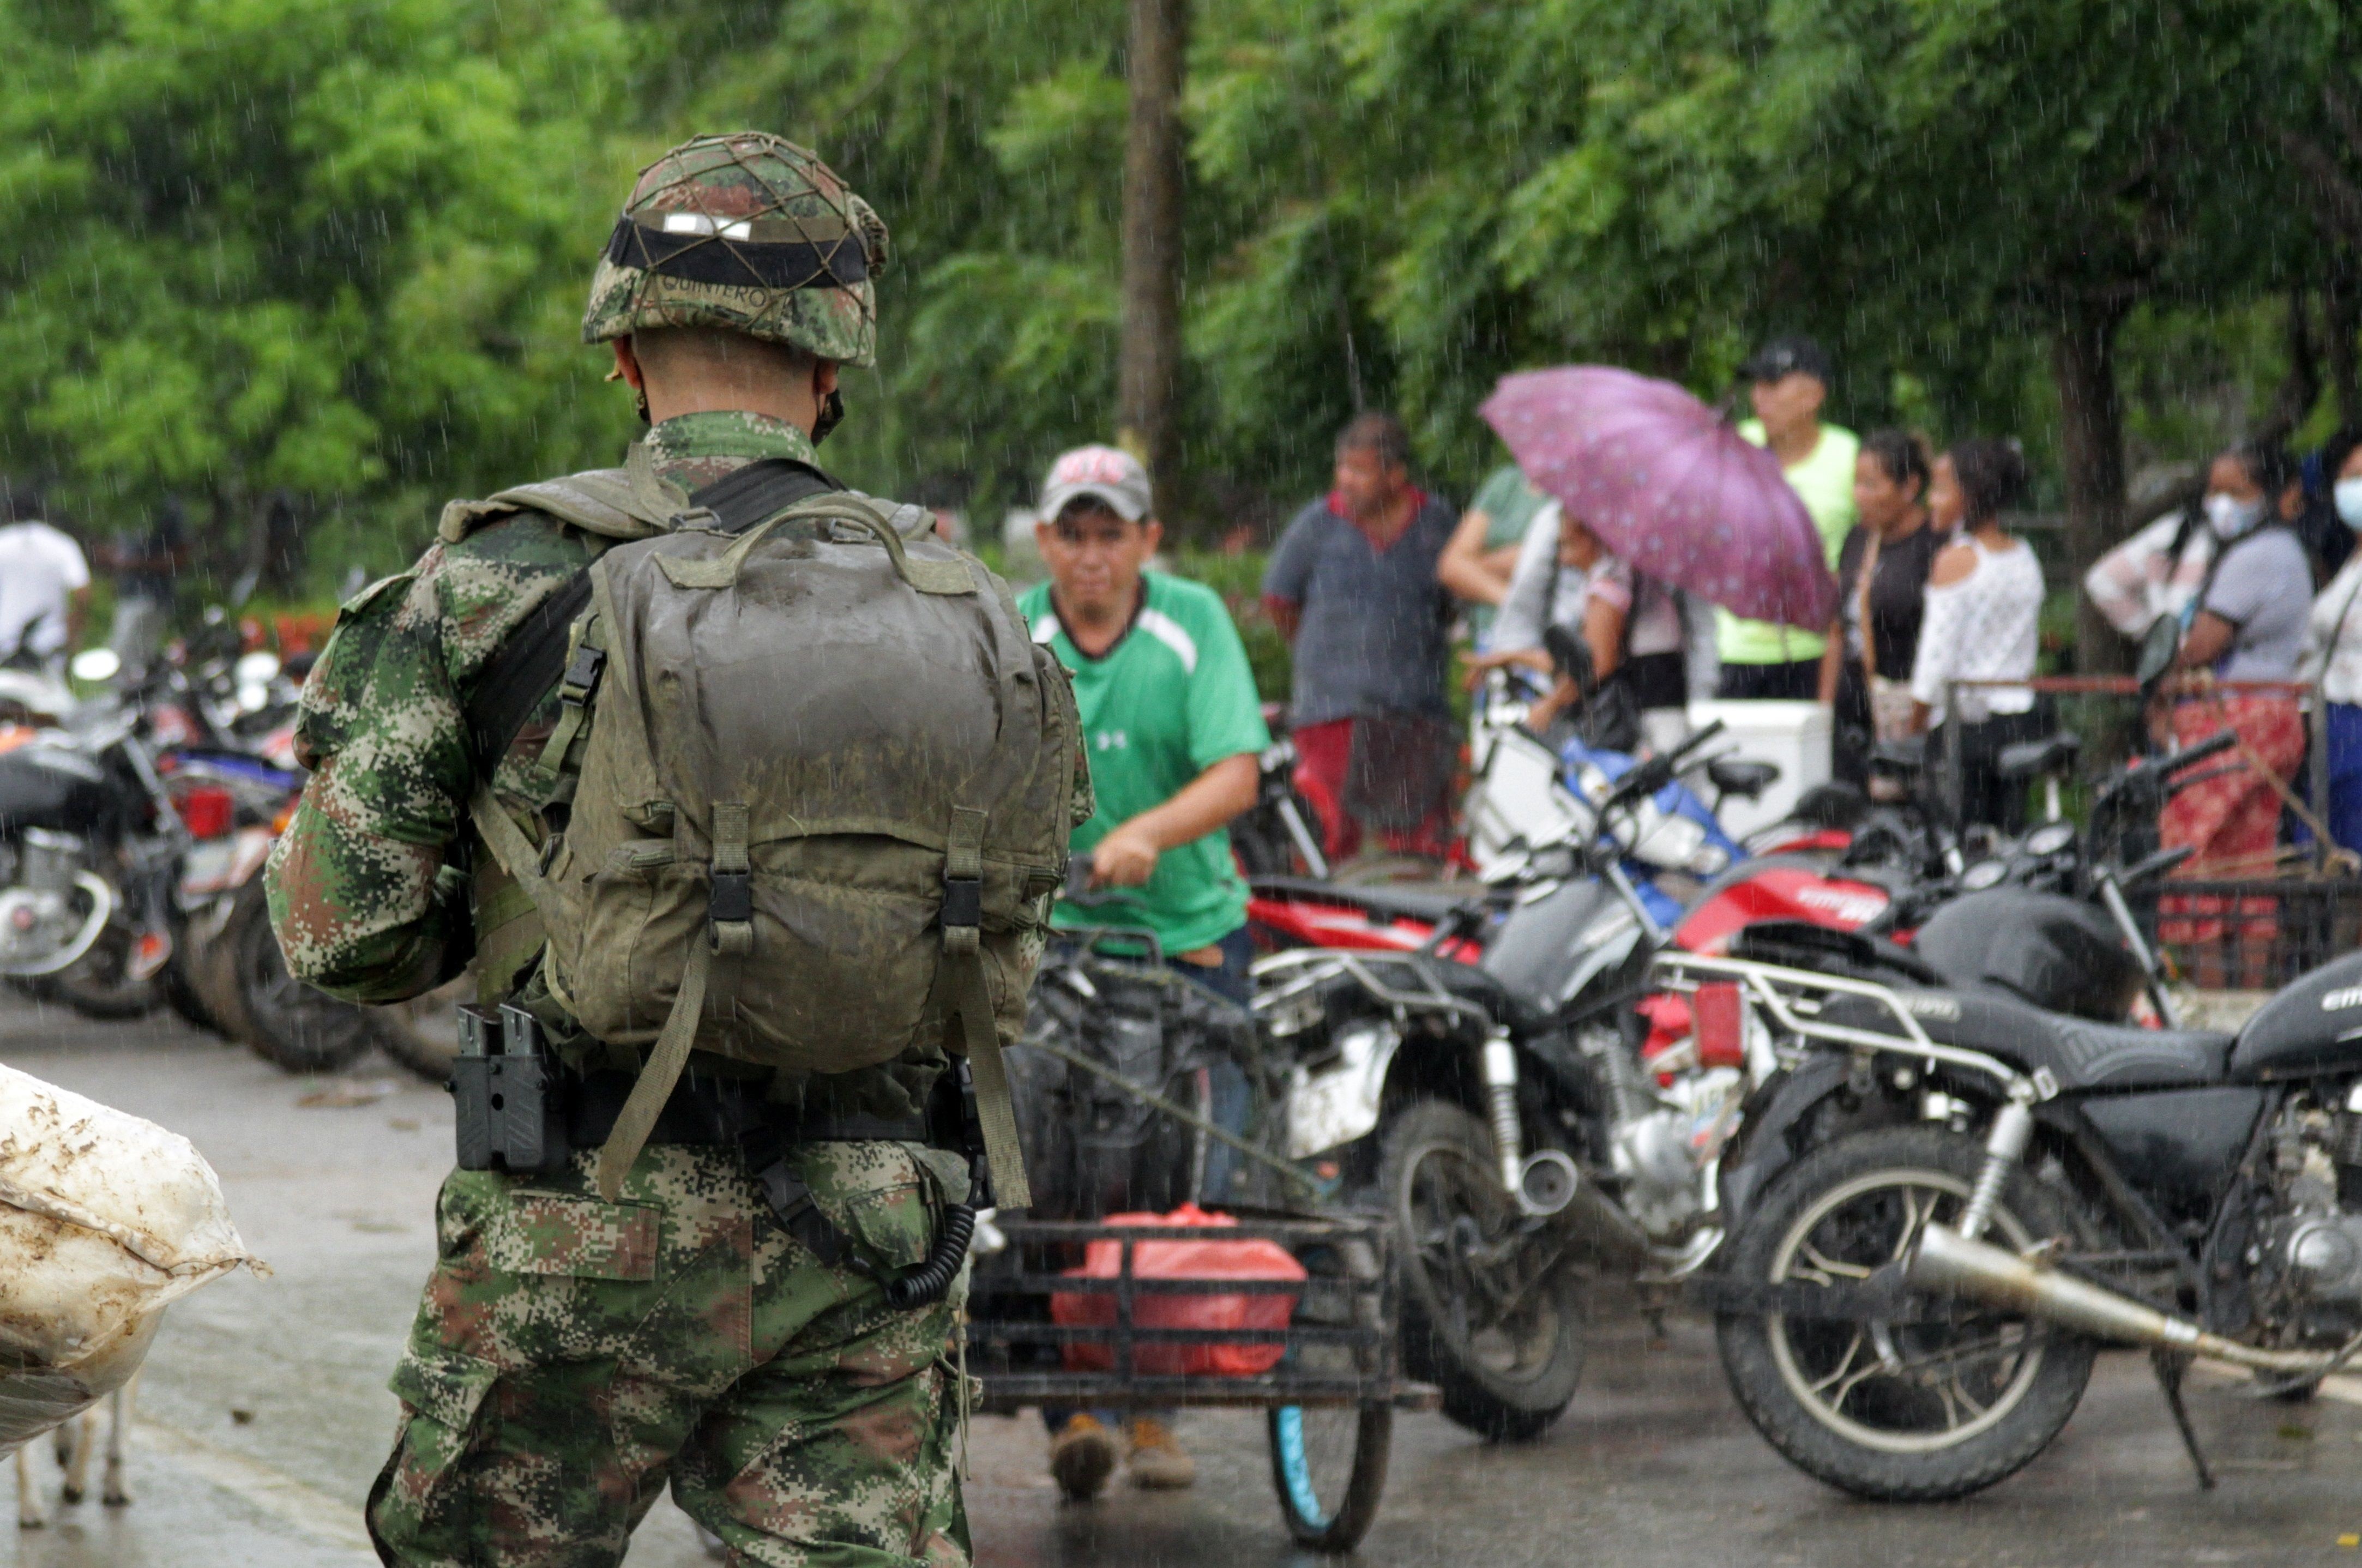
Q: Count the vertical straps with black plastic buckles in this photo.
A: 2